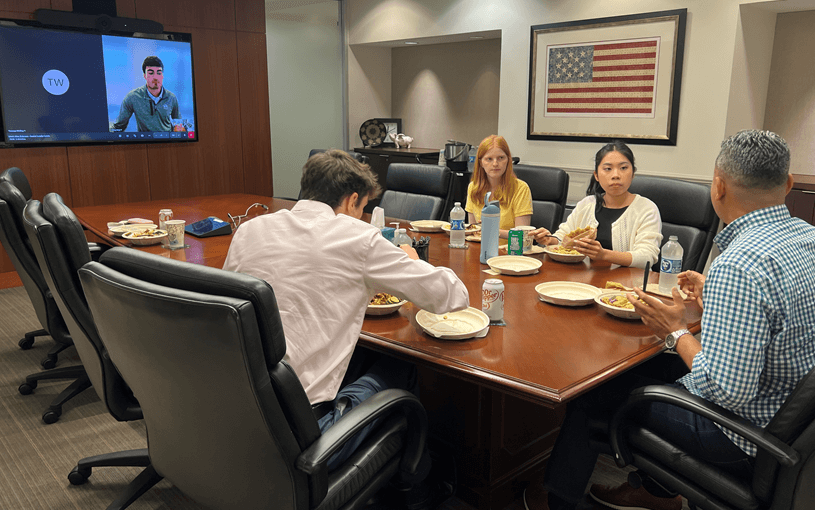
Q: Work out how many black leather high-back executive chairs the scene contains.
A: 9